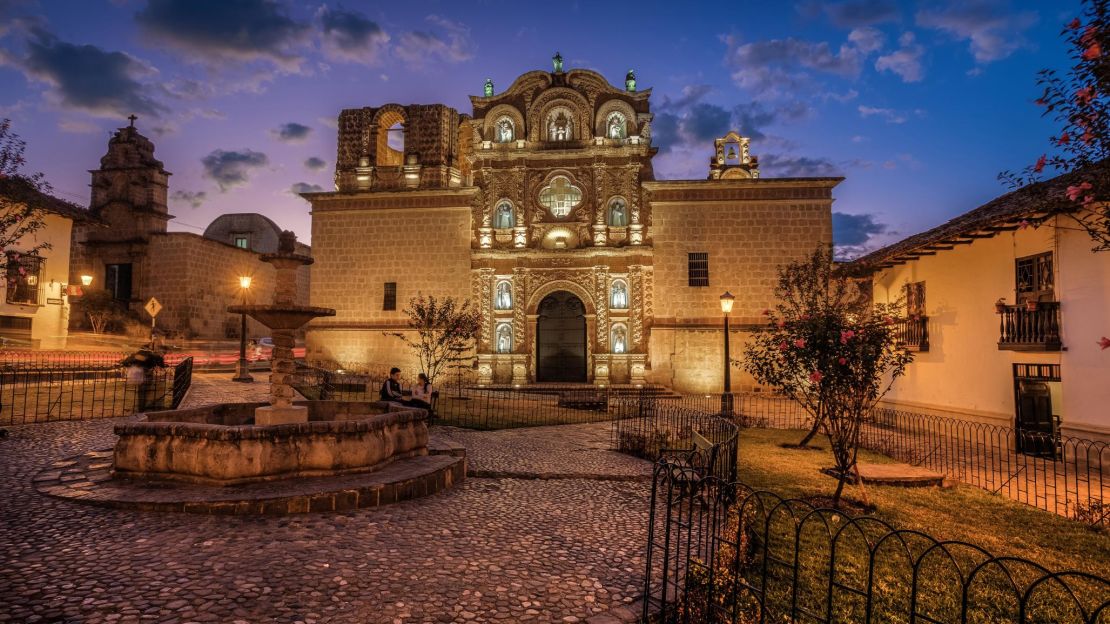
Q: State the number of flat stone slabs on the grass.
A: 1